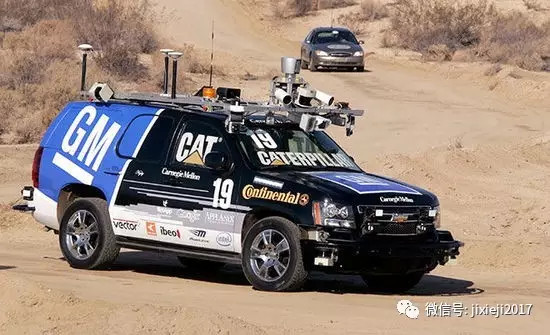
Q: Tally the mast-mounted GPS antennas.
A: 3